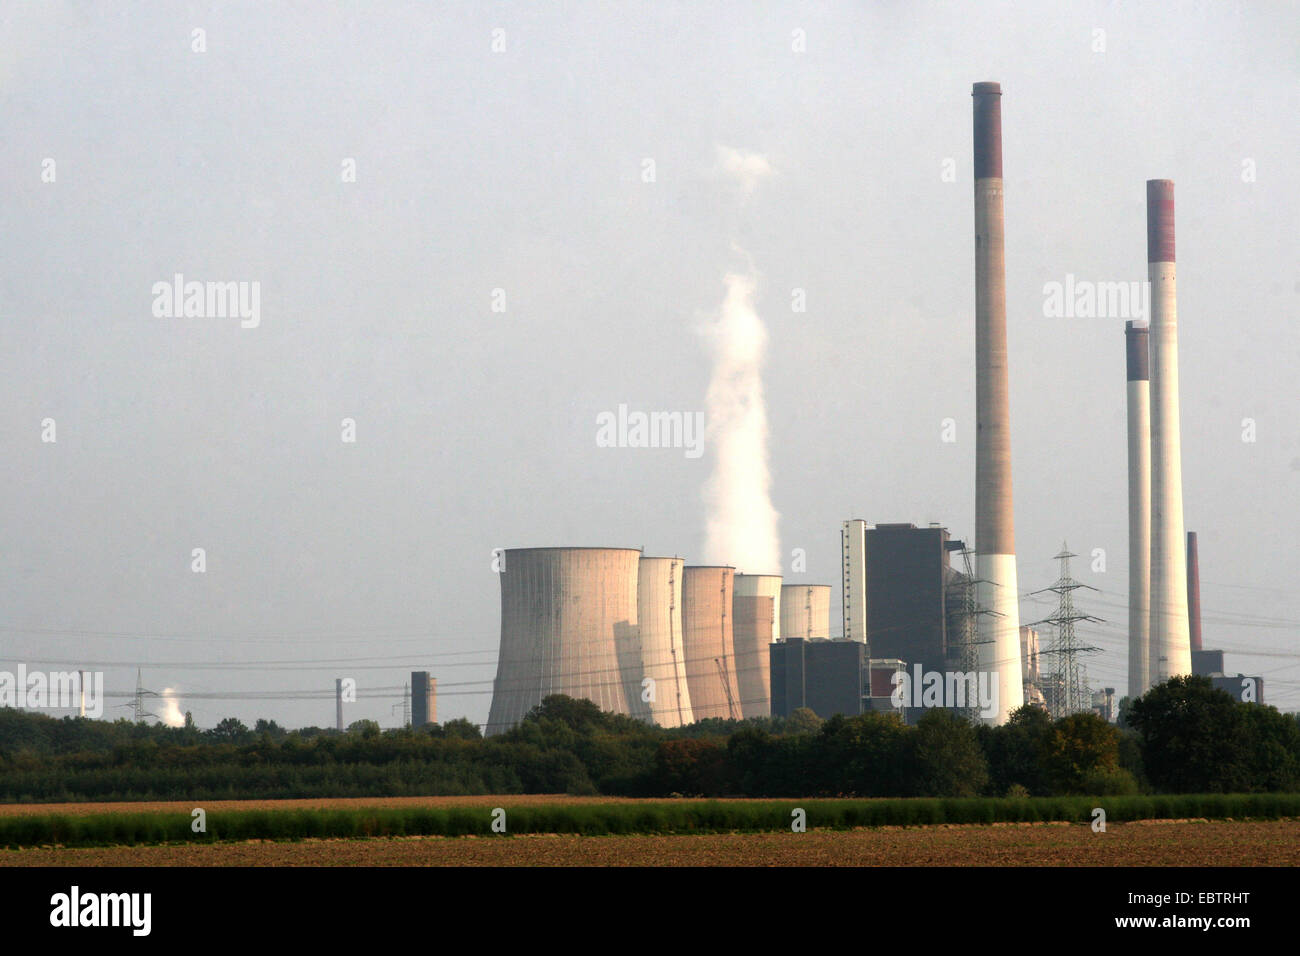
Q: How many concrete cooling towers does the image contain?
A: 5